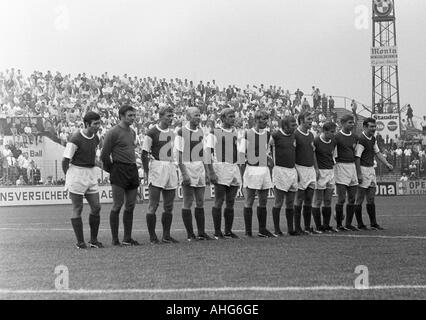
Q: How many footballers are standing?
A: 11